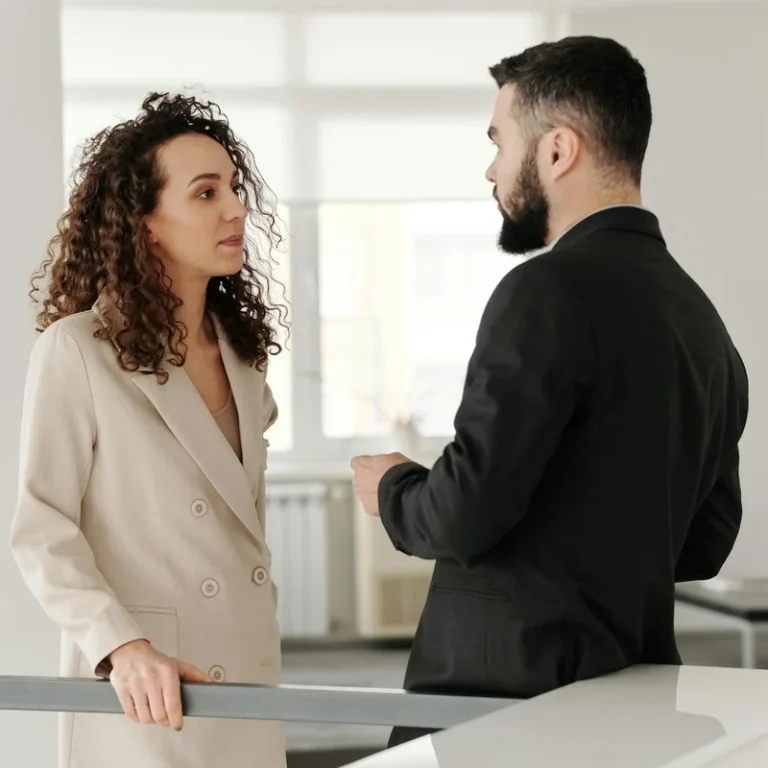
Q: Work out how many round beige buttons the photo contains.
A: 4